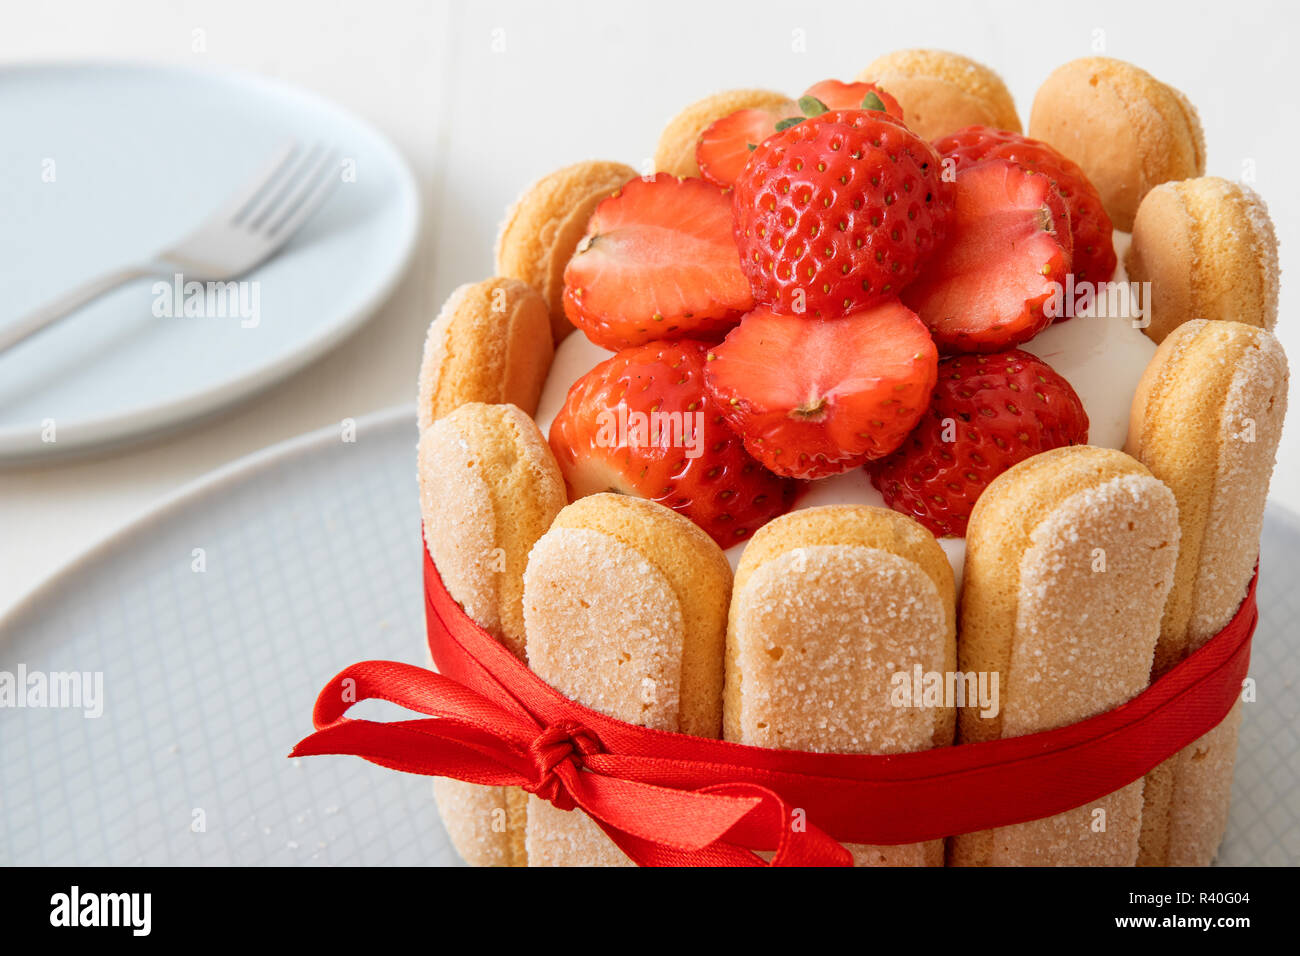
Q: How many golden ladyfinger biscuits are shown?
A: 11